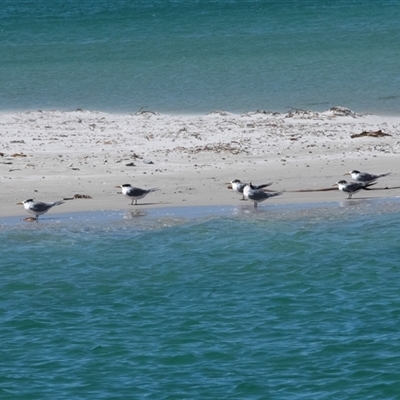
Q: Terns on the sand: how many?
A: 6